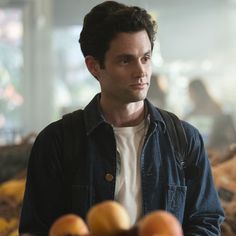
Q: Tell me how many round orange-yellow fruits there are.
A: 3